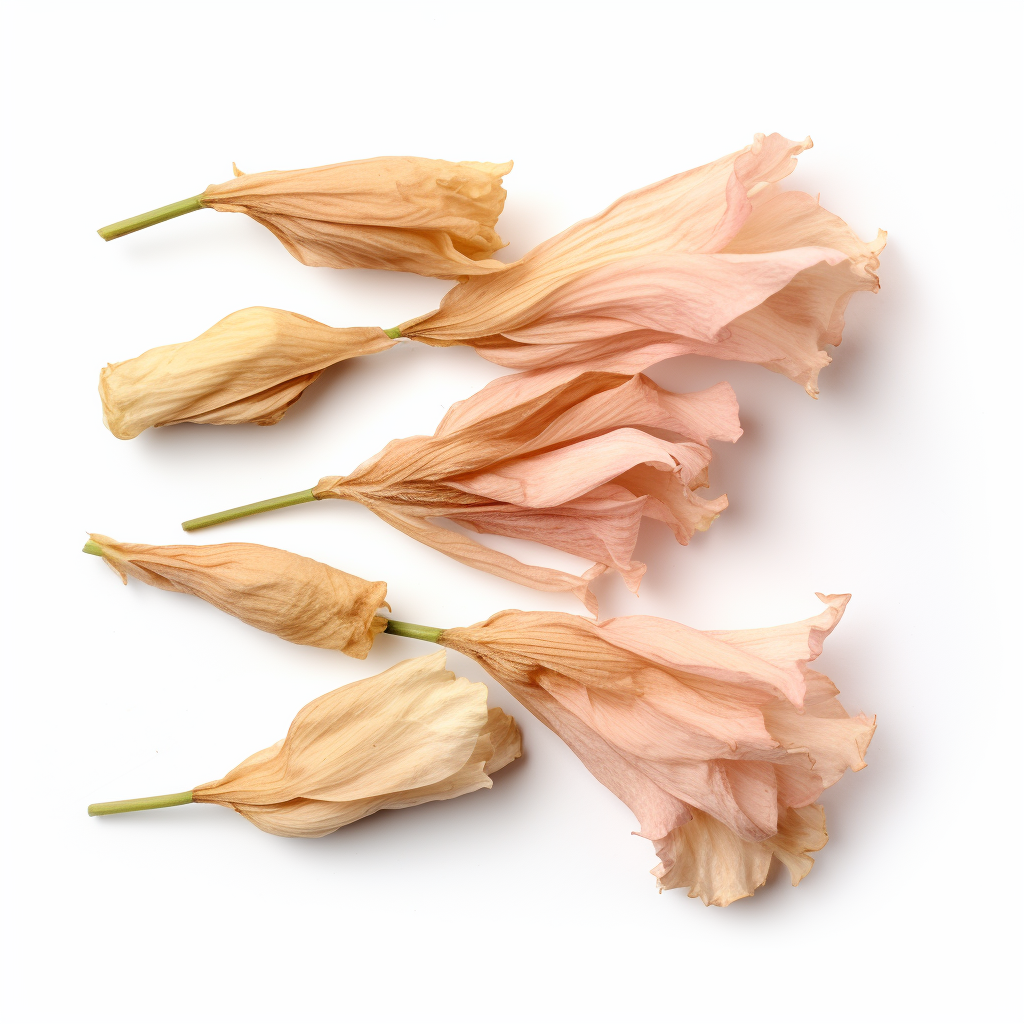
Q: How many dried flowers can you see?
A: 7